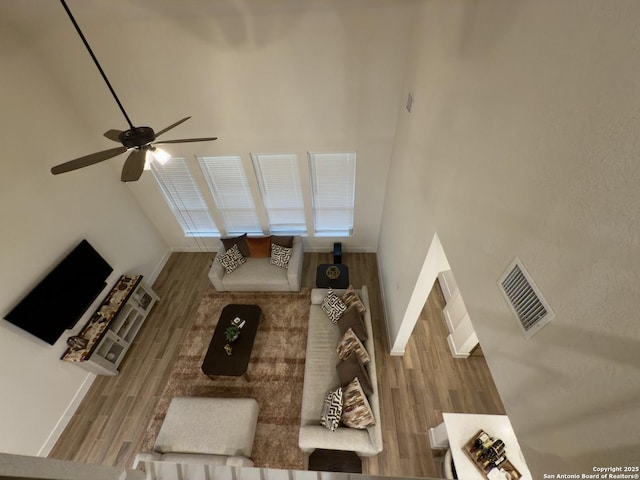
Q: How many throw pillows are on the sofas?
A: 12